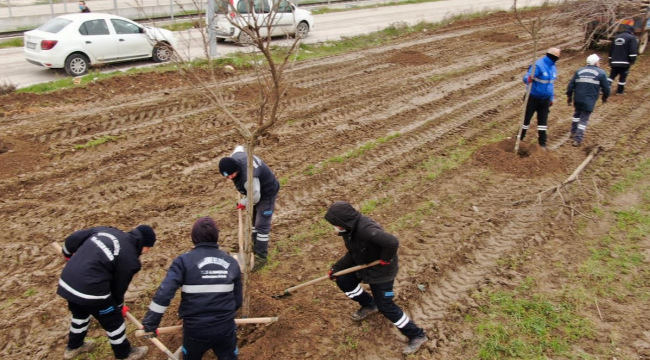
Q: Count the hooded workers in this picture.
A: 1